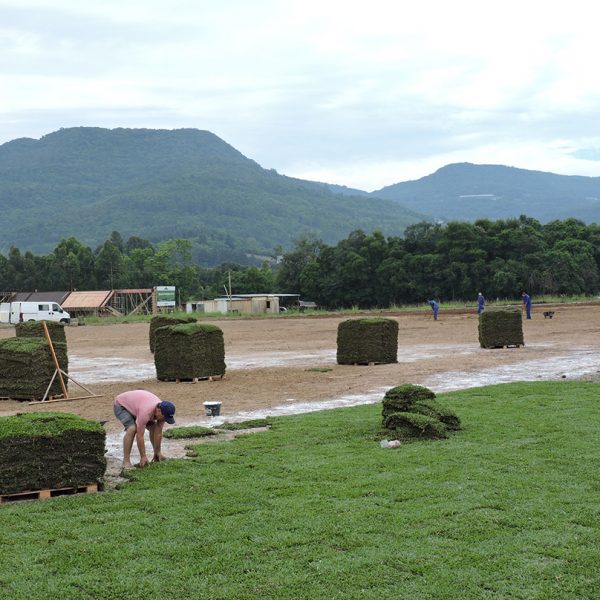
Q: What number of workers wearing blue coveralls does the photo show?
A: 3